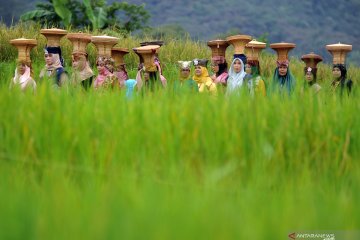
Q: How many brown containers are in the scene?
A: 13